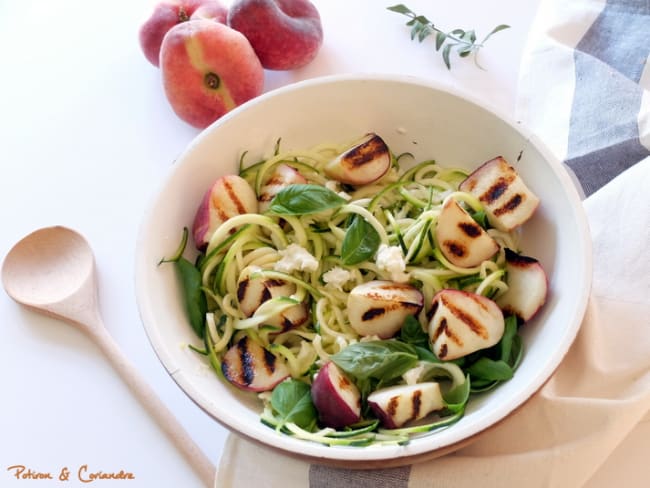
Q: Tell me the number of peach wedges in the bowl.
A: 12